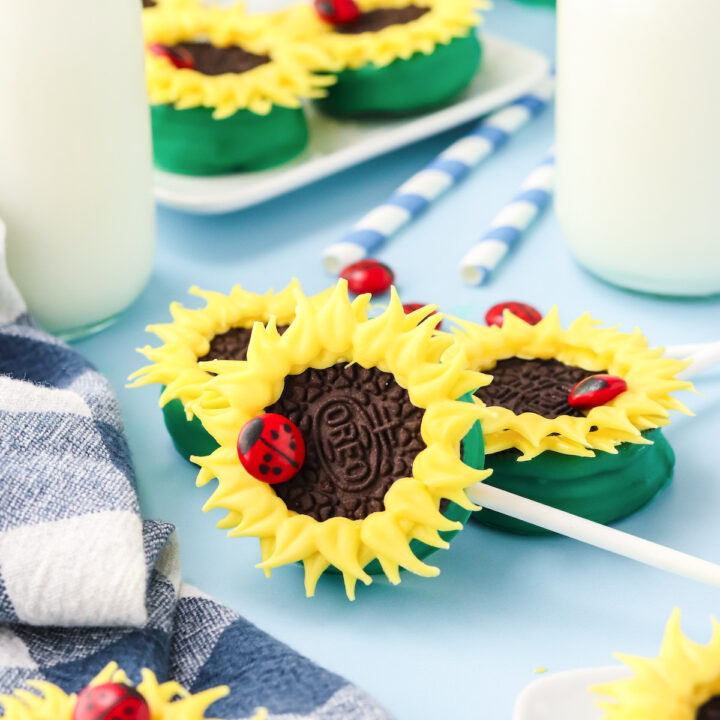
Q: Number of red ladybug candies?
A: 8